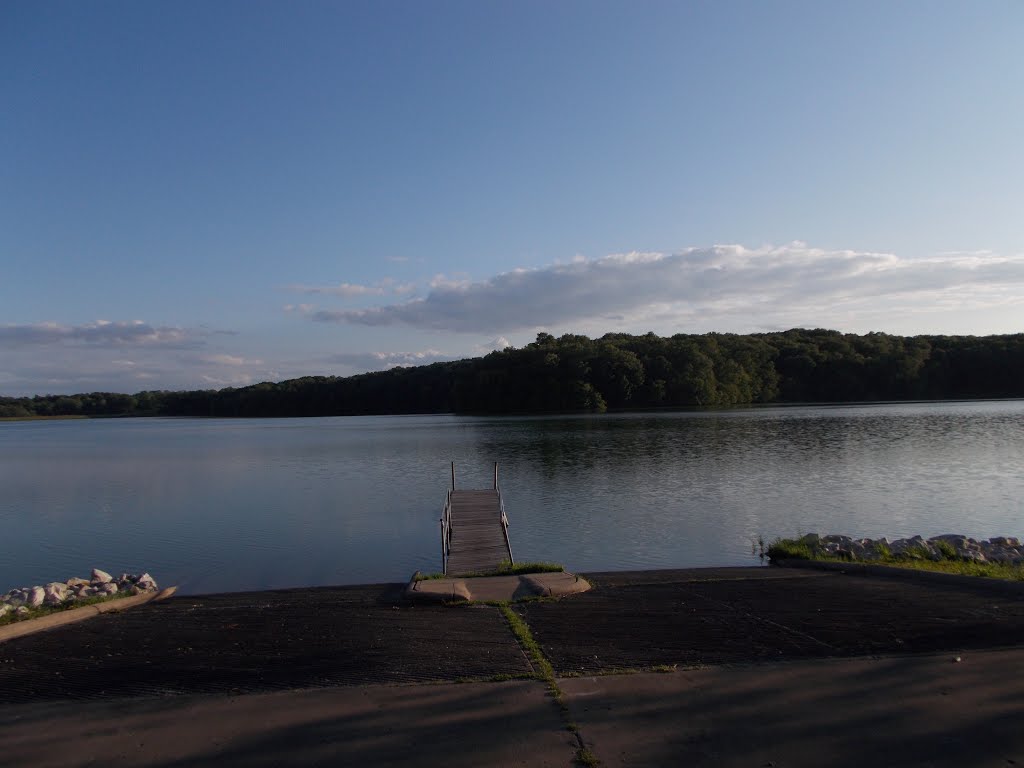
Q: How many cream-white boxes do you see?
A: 0